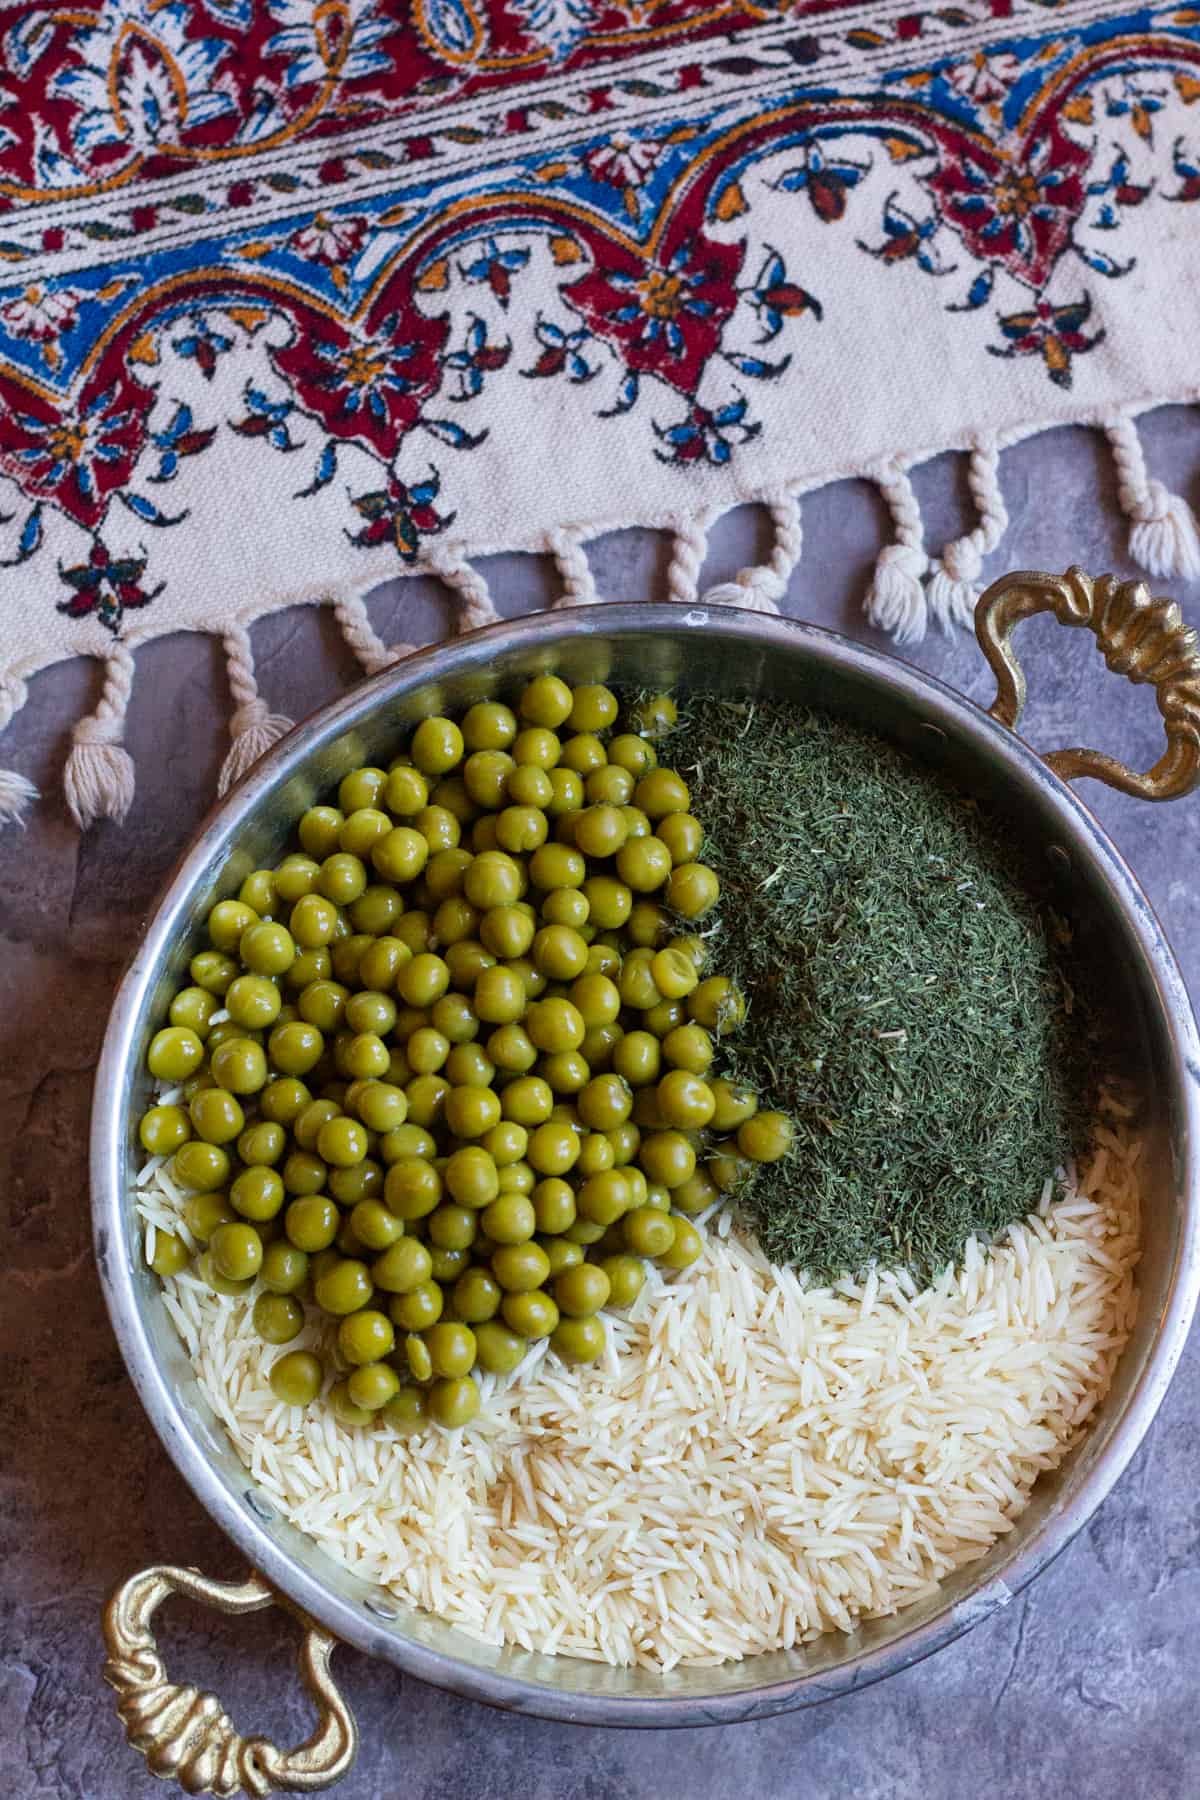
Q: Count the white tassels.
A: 11